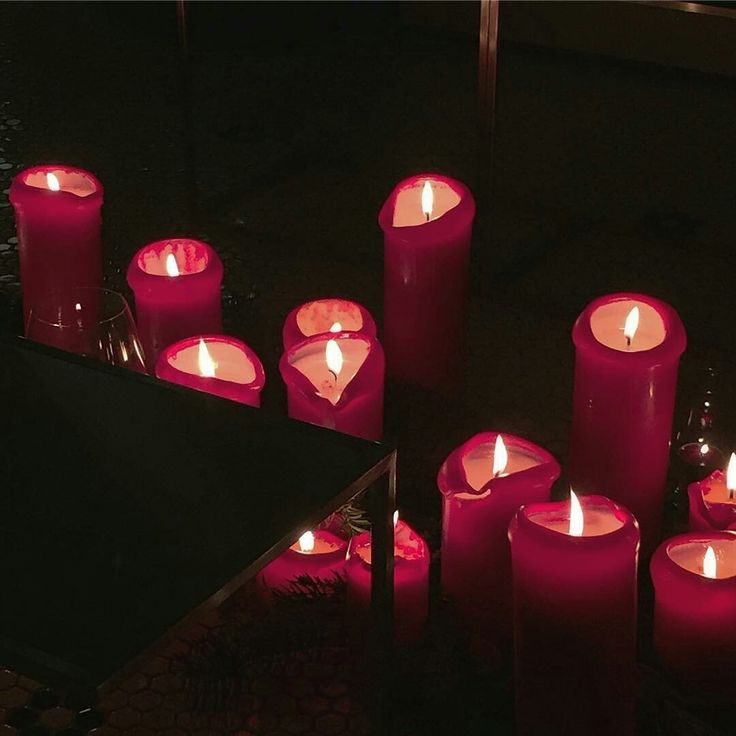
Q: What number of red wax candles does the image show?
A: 13